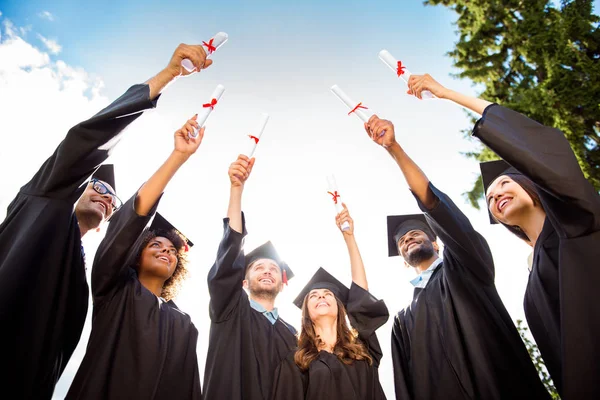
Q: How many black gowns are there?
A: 6